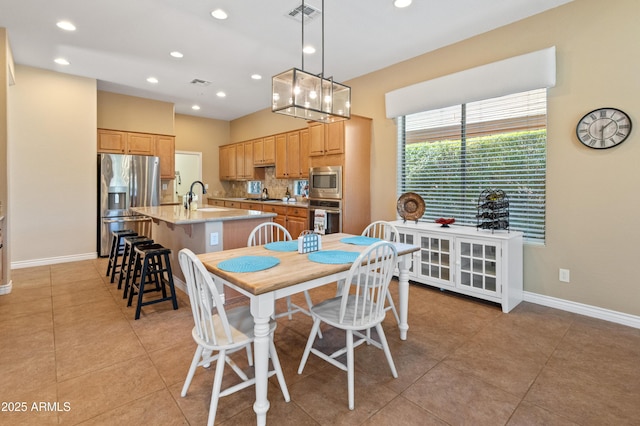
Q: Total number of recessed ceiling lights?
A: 10